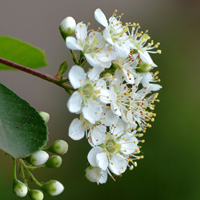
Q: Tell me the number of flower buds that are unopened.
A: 8